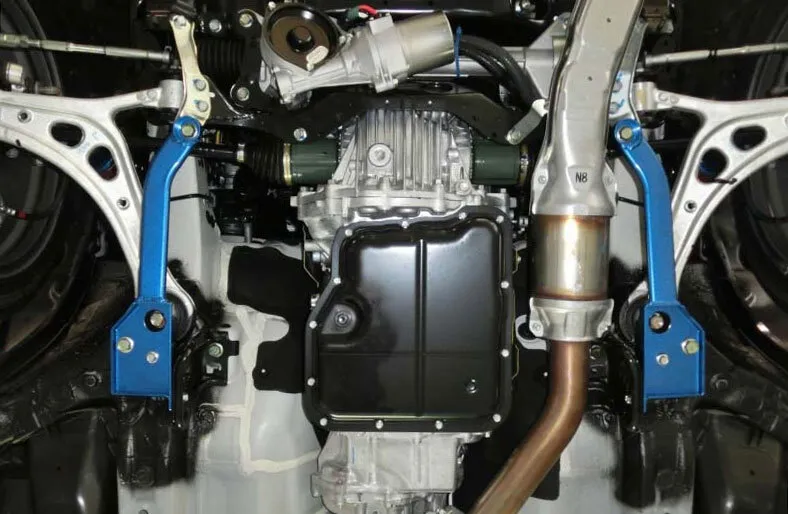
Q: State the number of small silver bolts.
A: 13